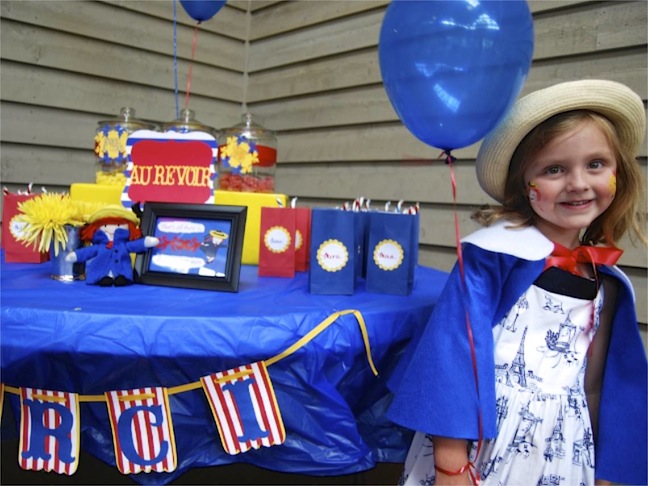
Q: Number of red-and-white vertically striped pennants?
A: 3